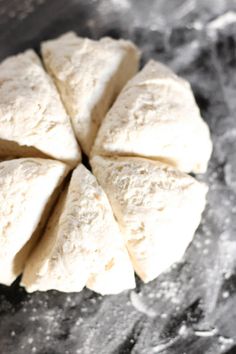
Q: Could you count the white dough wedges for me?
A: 6